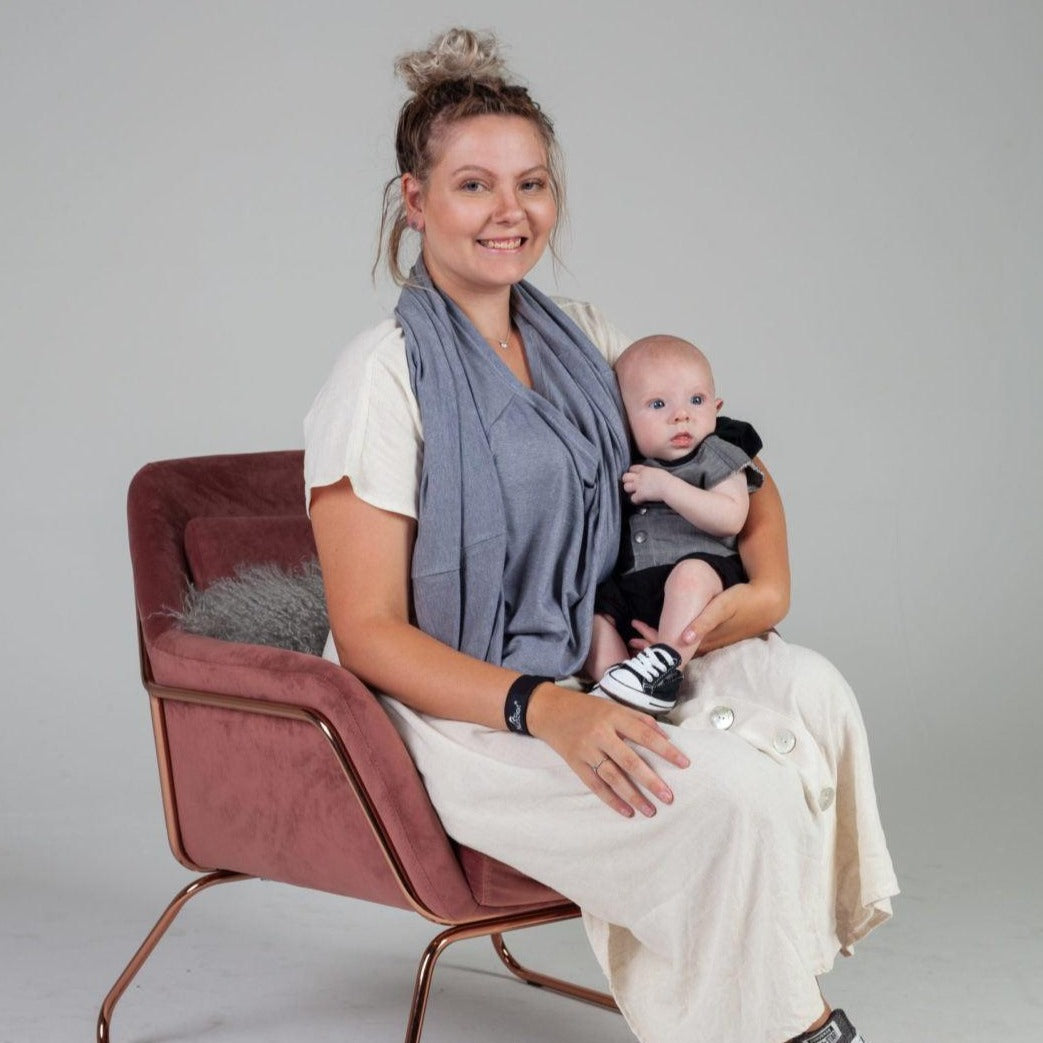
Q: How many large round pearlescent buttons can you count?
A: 3